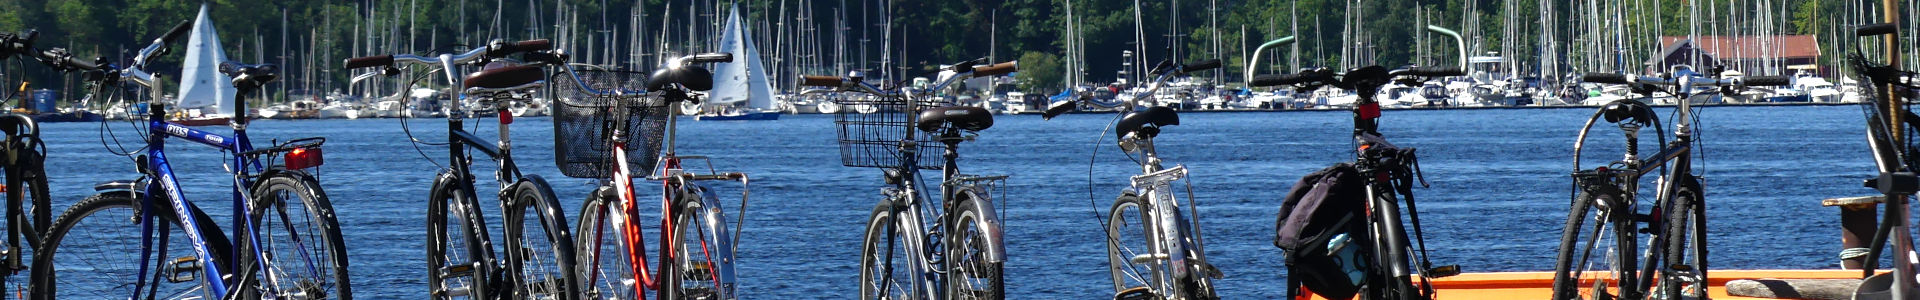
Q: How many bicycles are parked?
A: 8